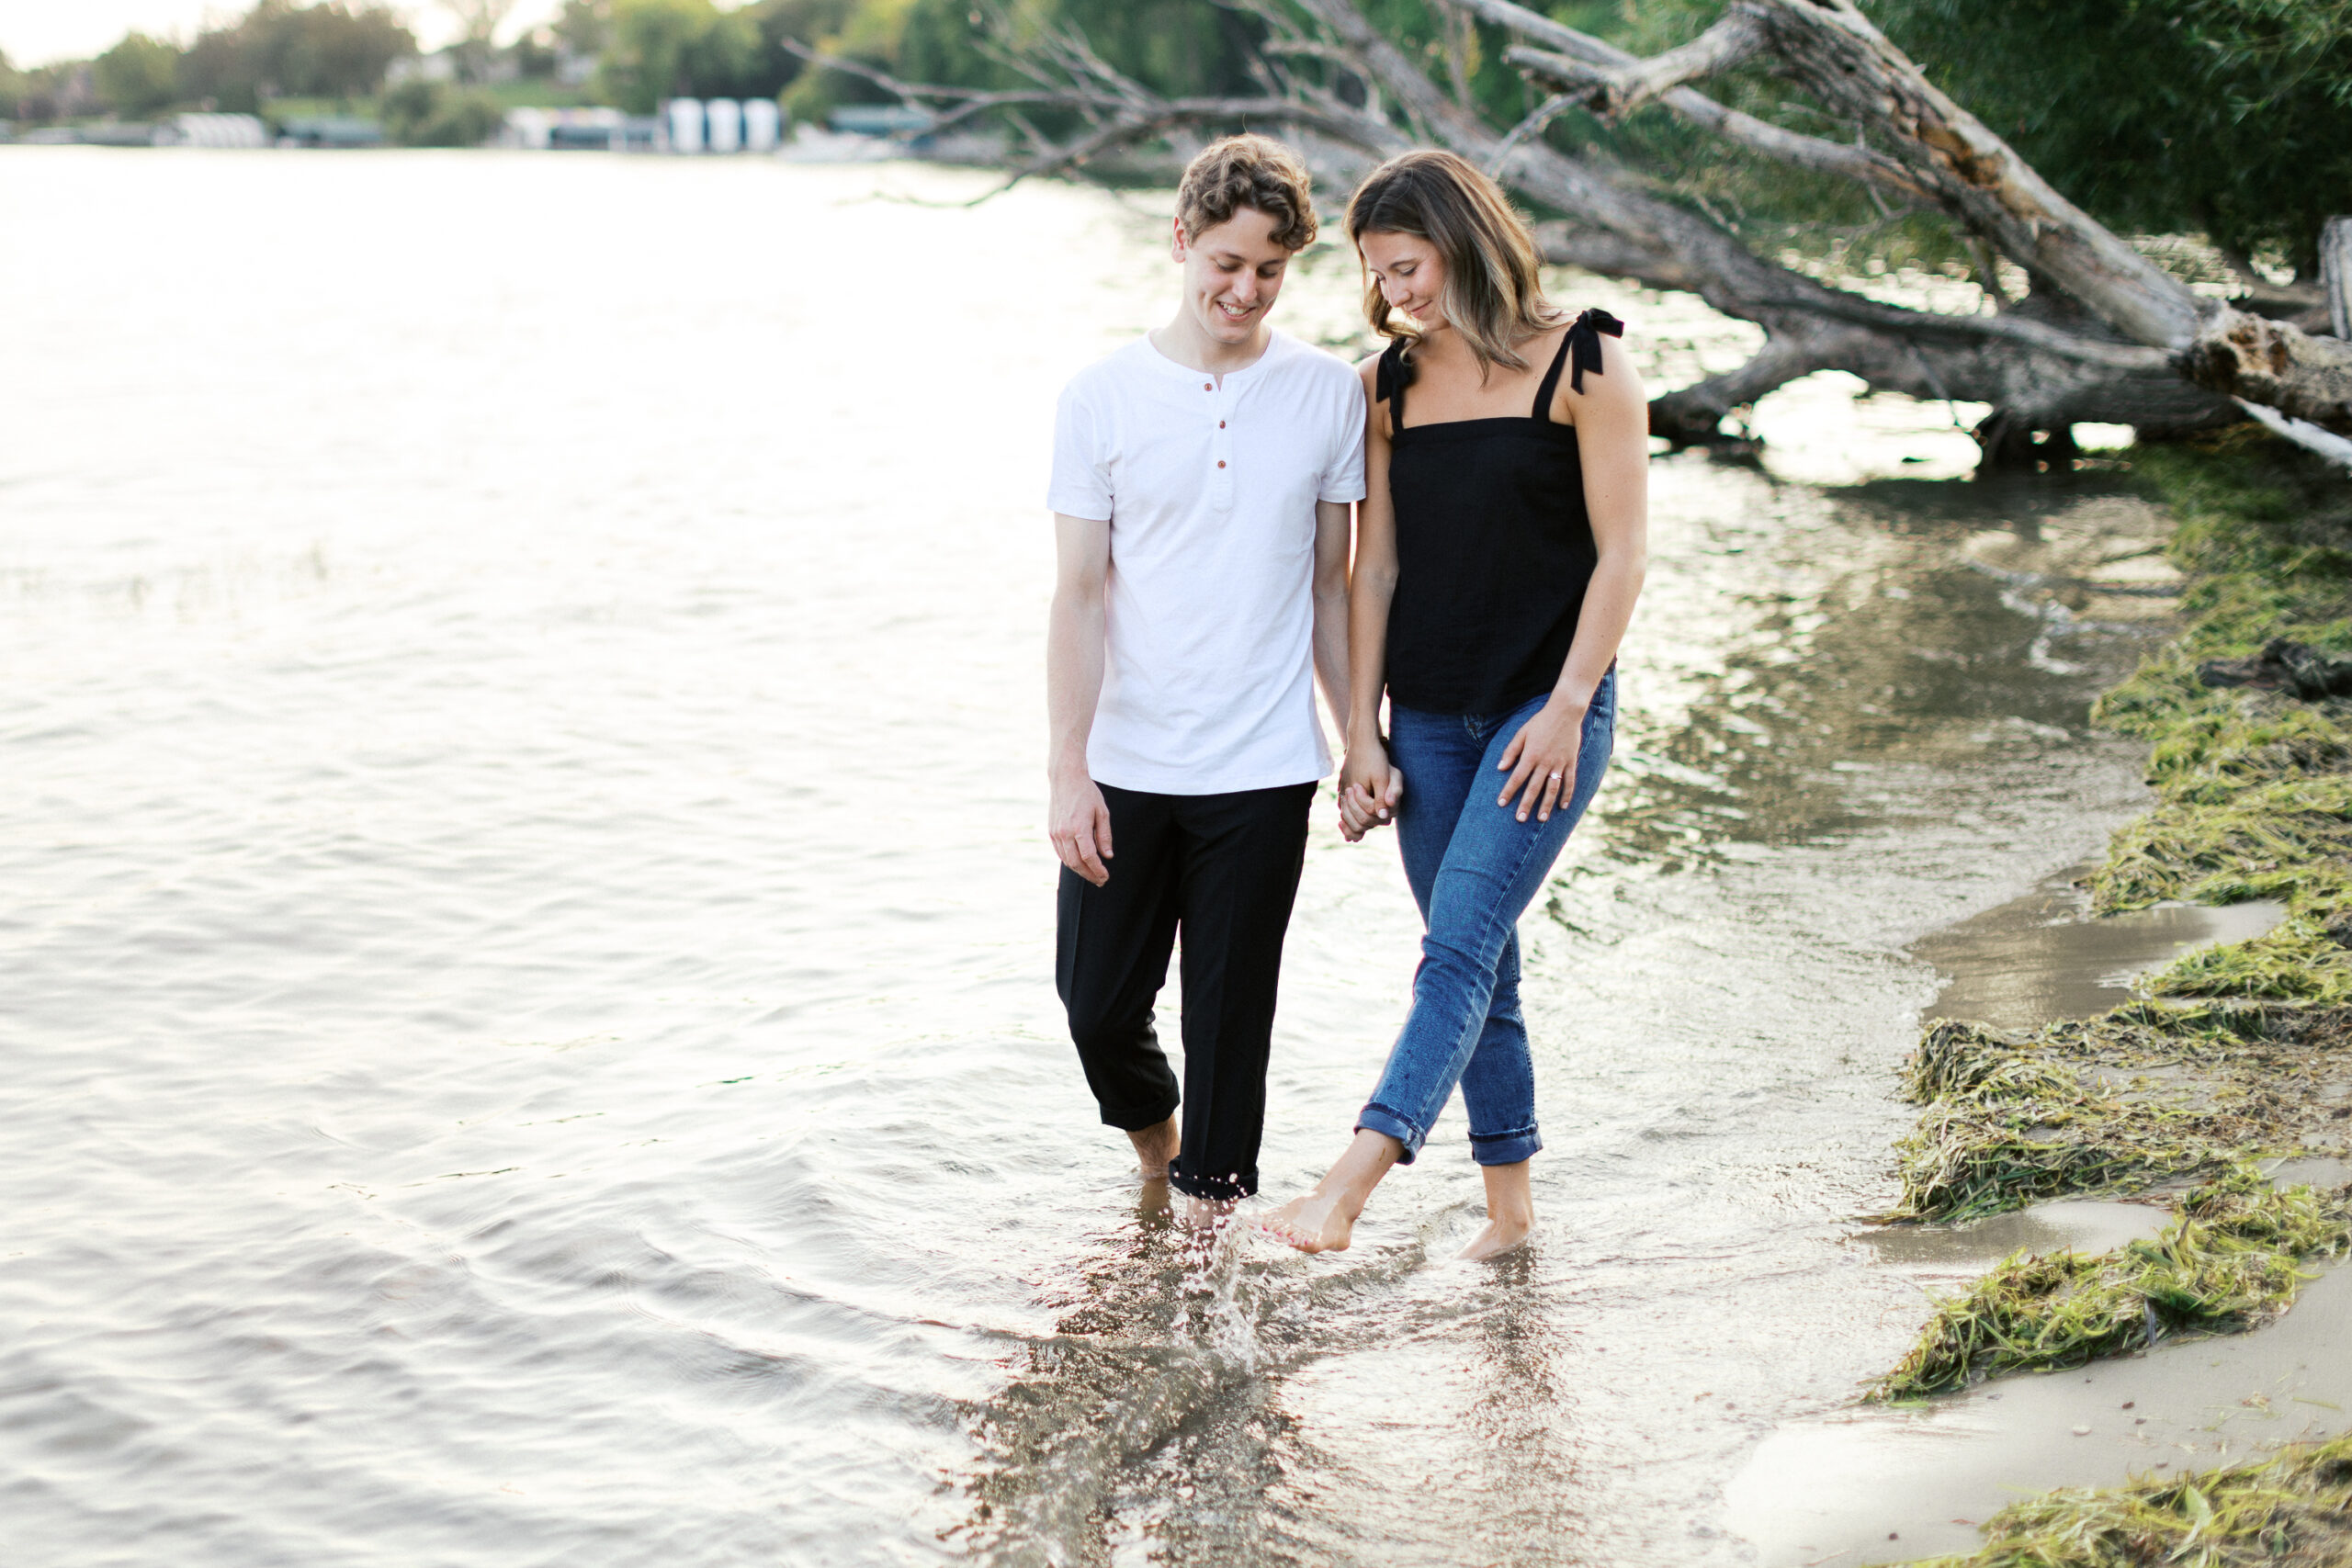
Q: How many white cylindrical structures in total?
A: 3